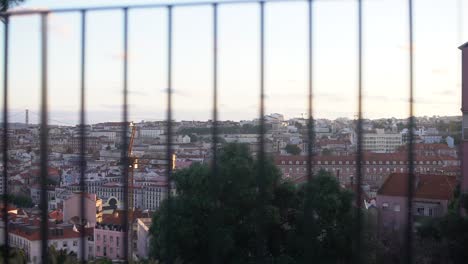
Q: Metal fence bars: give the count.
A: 10